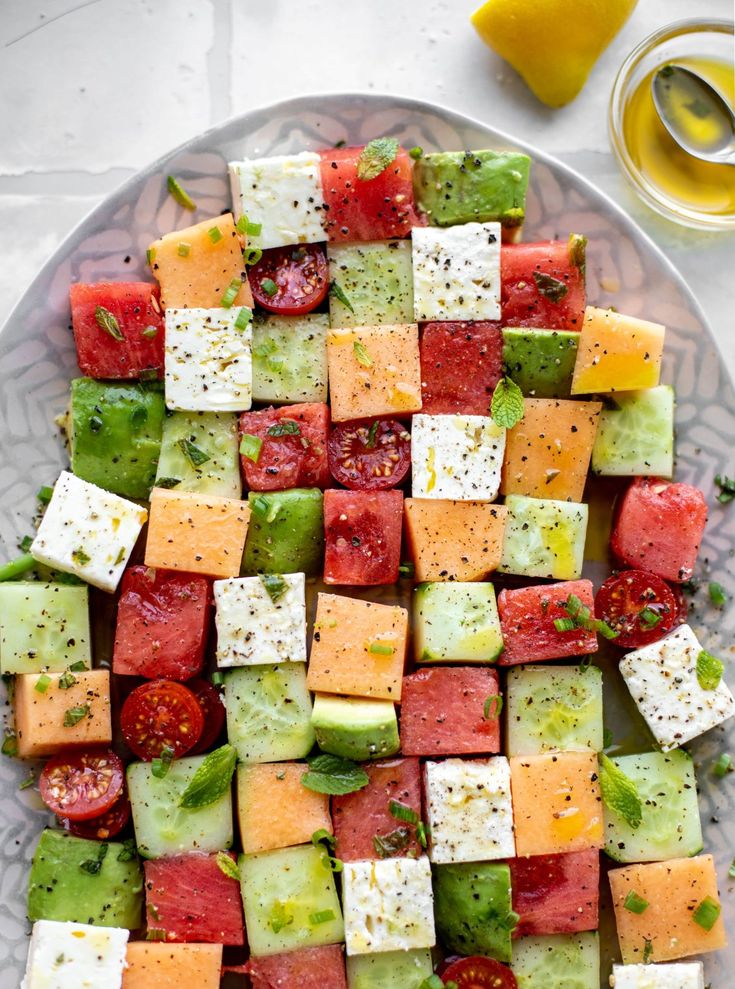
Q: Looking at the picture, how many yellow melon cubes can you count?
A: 12